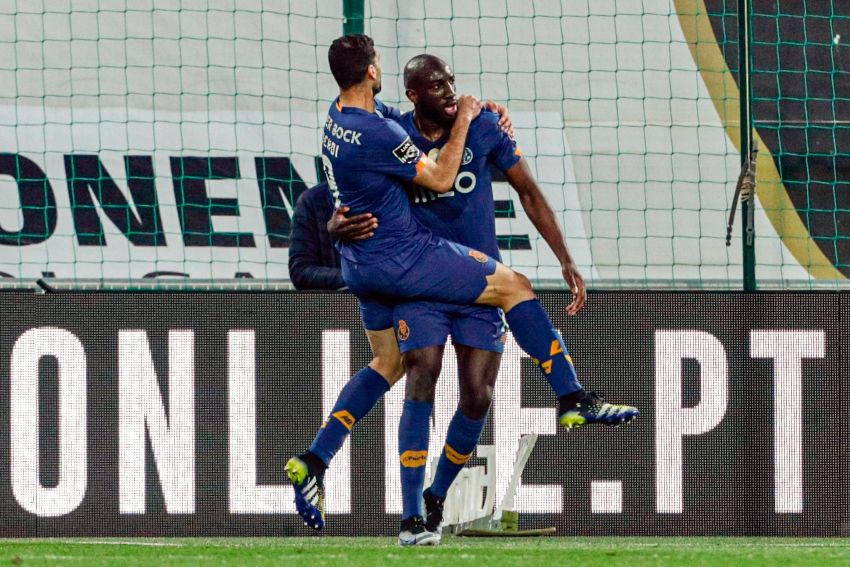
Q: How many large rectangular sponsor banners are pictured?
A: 2